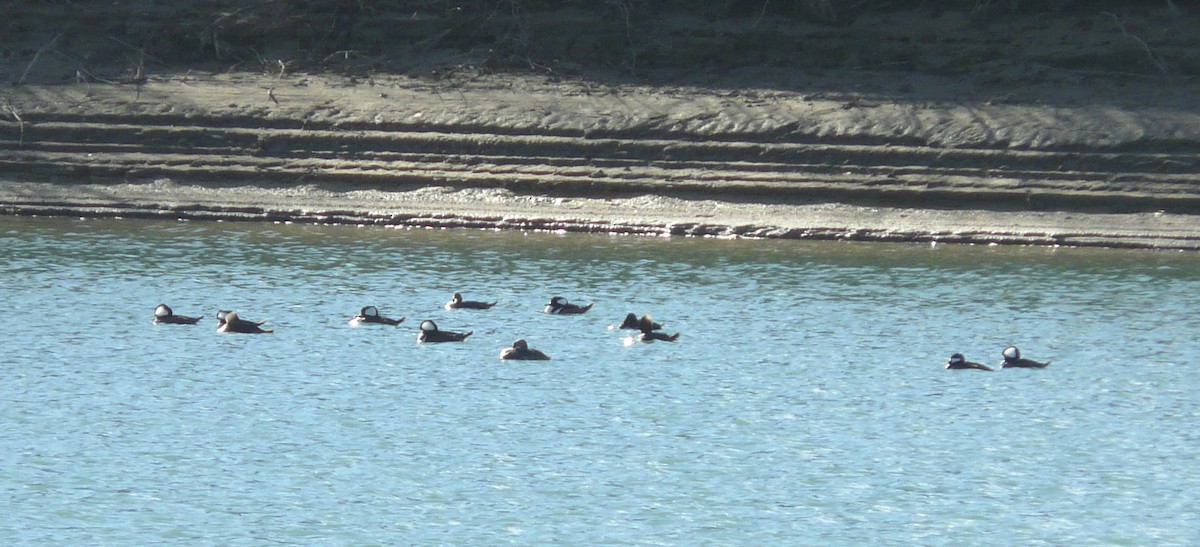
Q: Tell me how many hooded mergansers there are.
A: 12